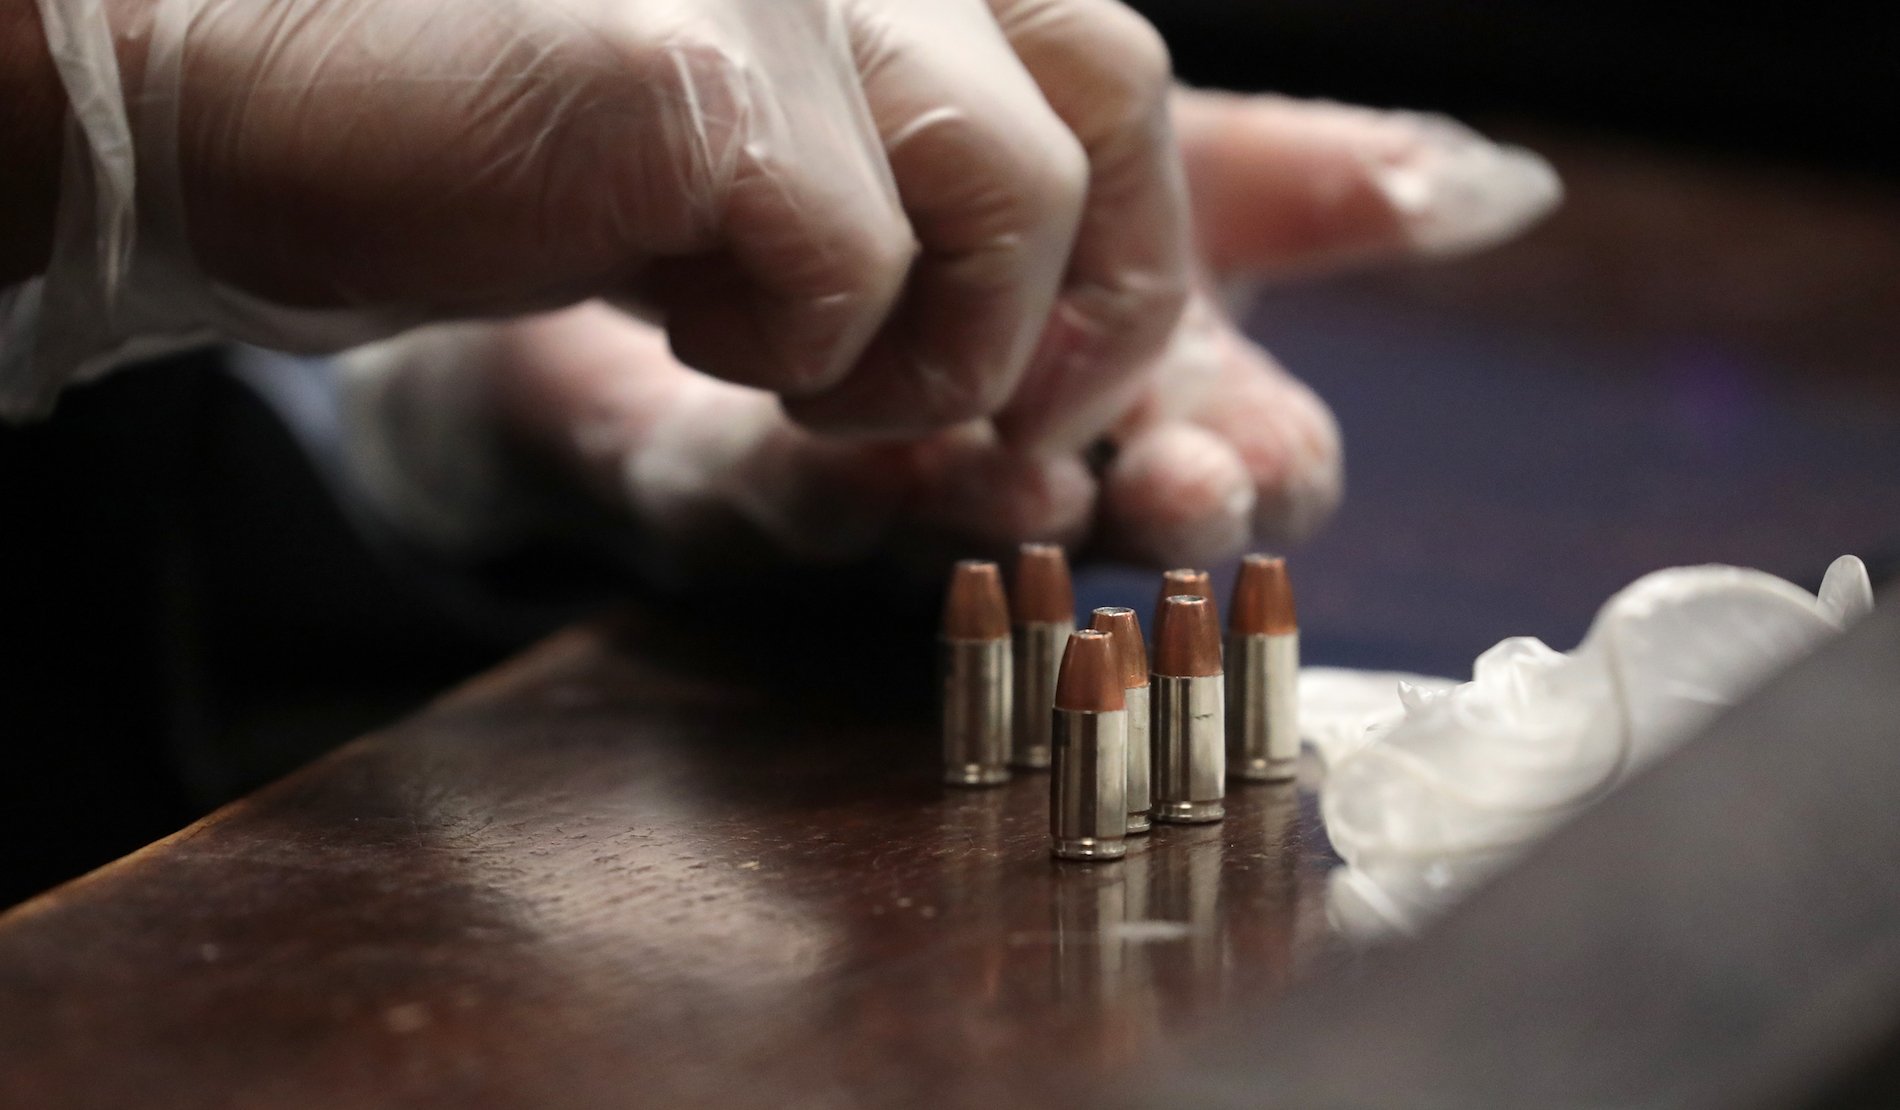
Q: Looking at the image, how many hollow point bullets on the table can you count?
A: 7